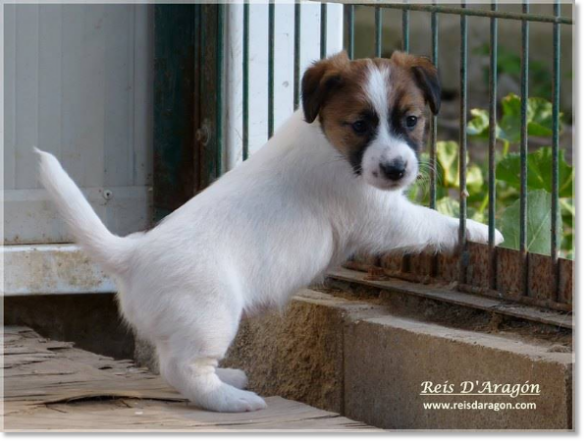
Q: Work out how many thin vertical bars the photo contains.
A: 12